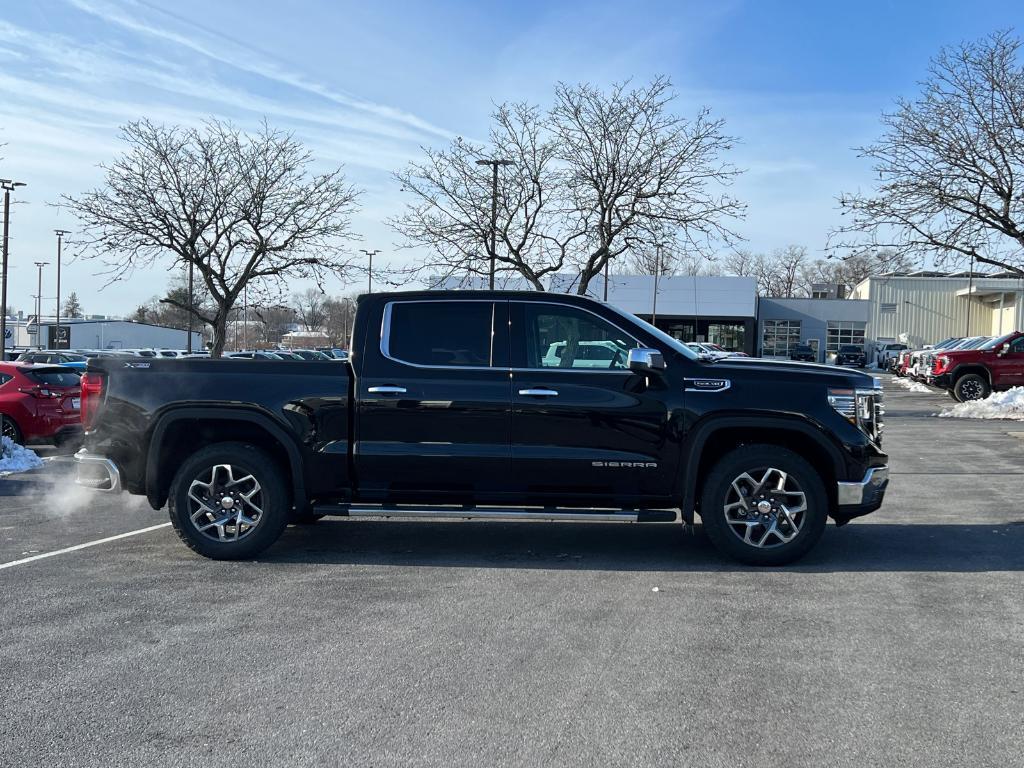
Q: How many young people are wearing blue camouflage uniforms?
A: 0